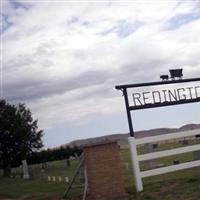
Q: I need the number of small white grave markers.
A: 4